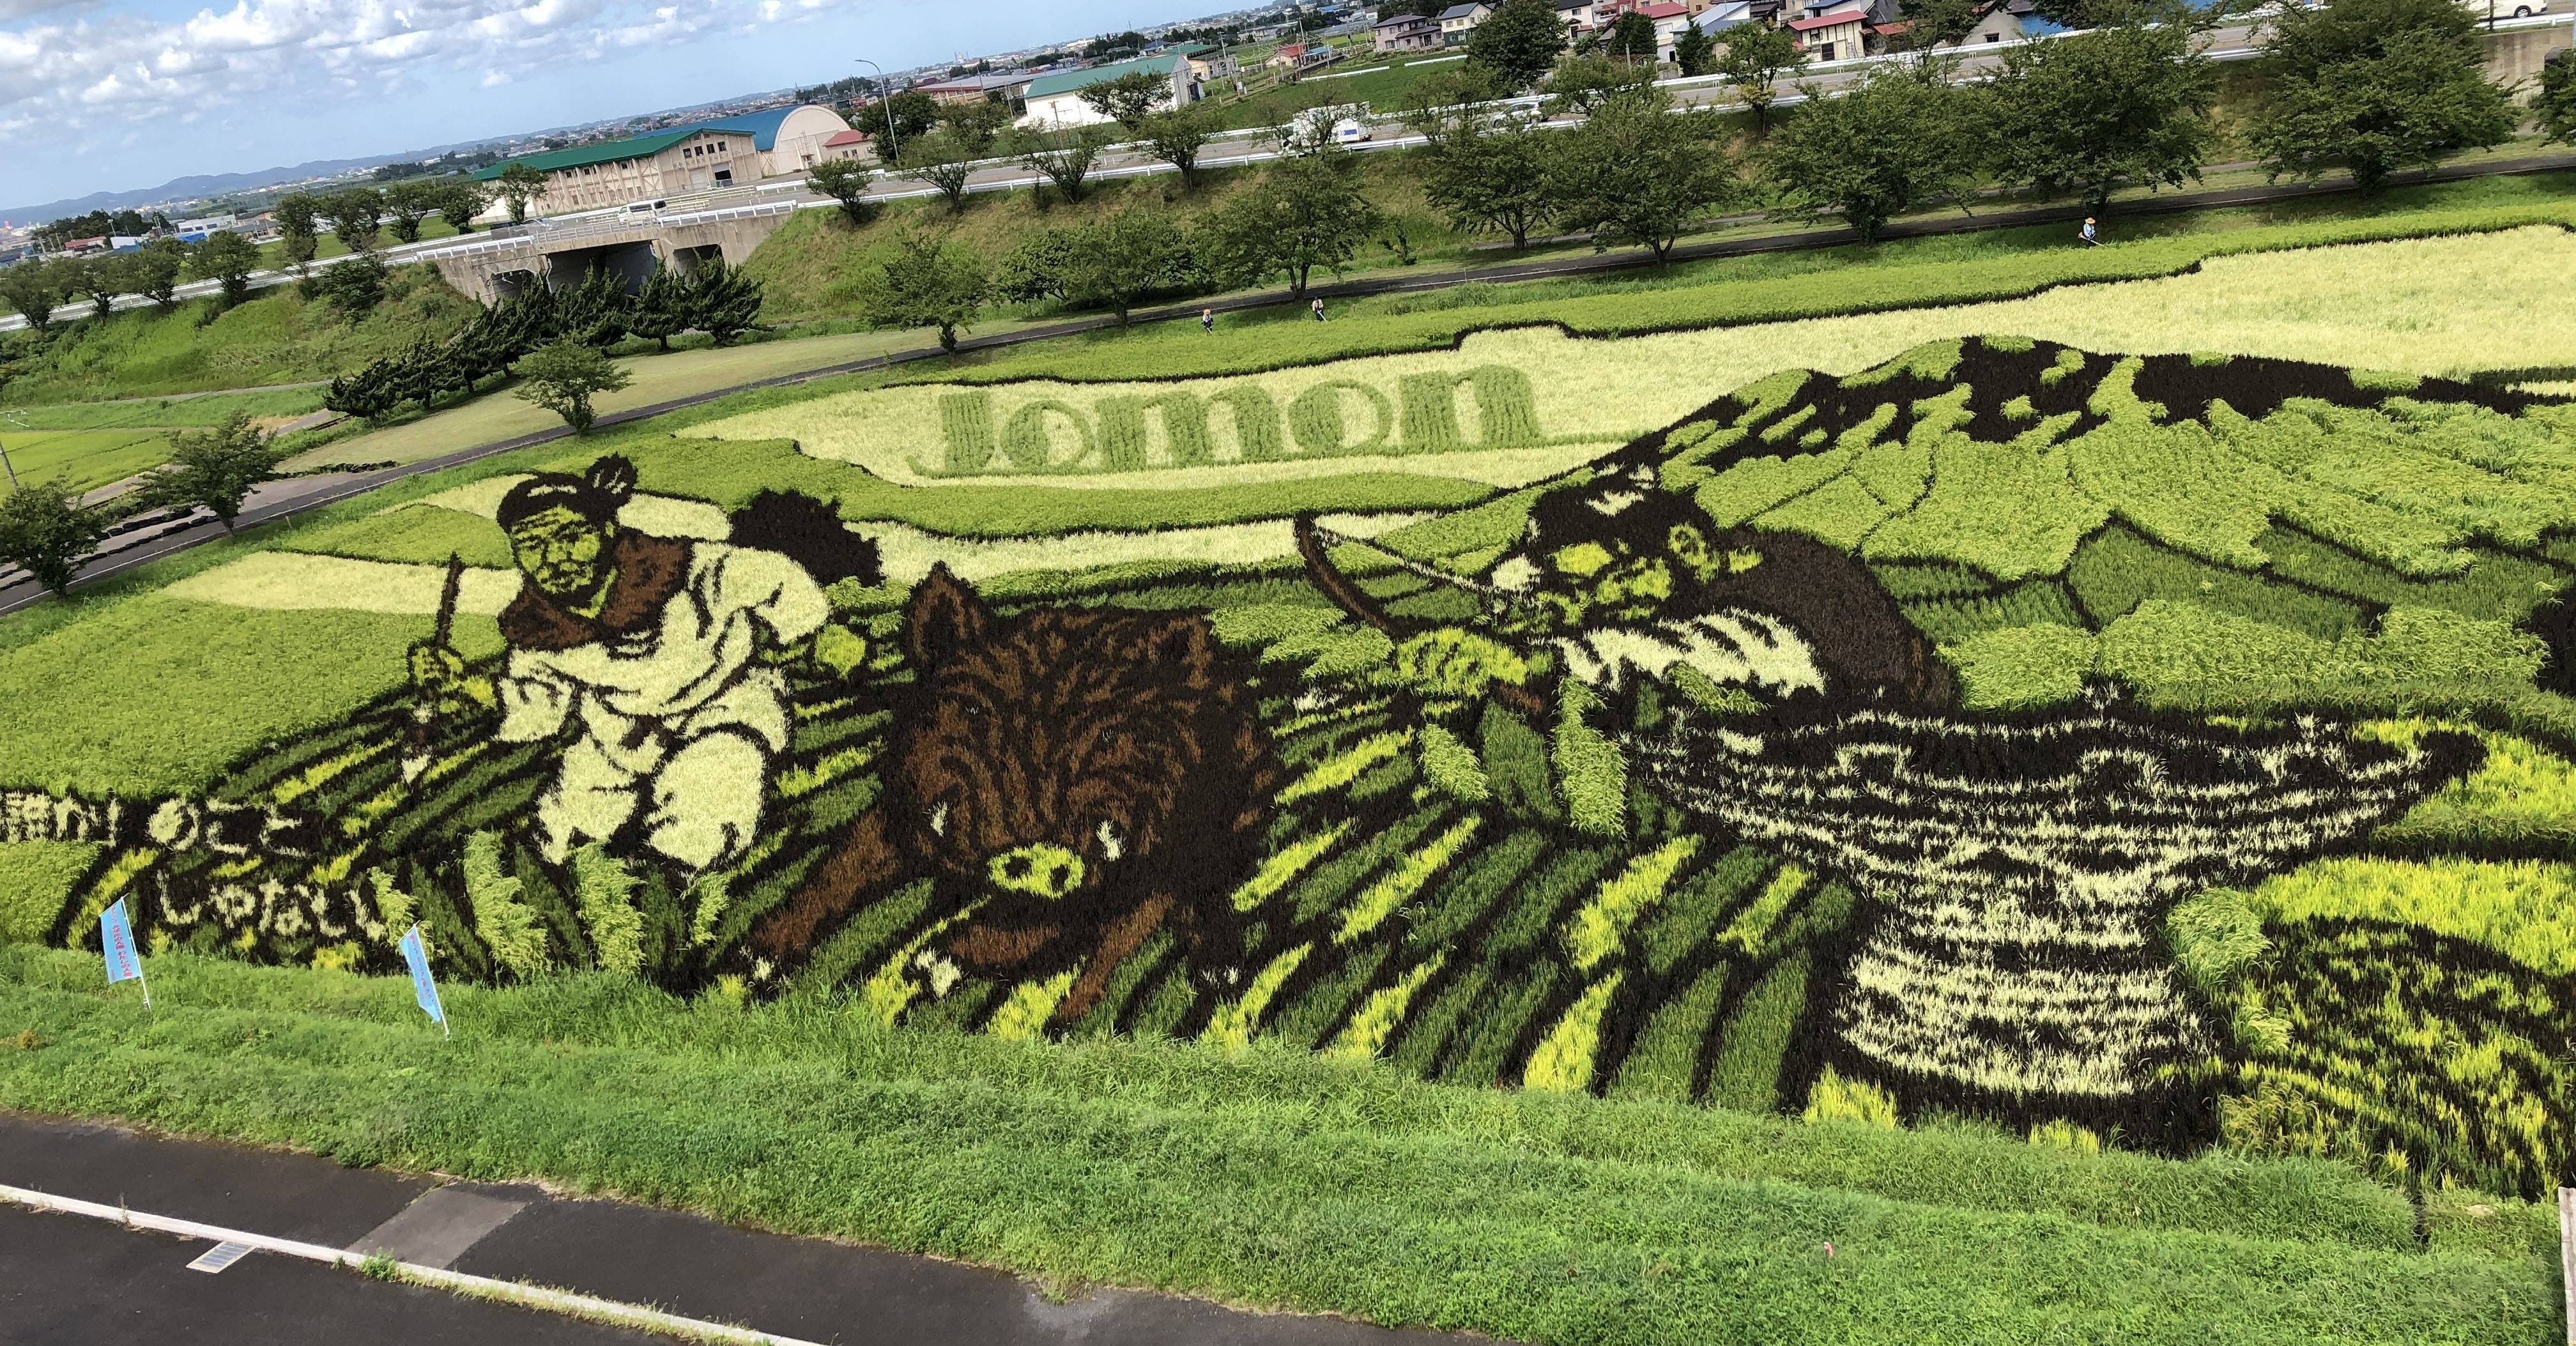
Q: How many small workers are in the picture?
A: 3